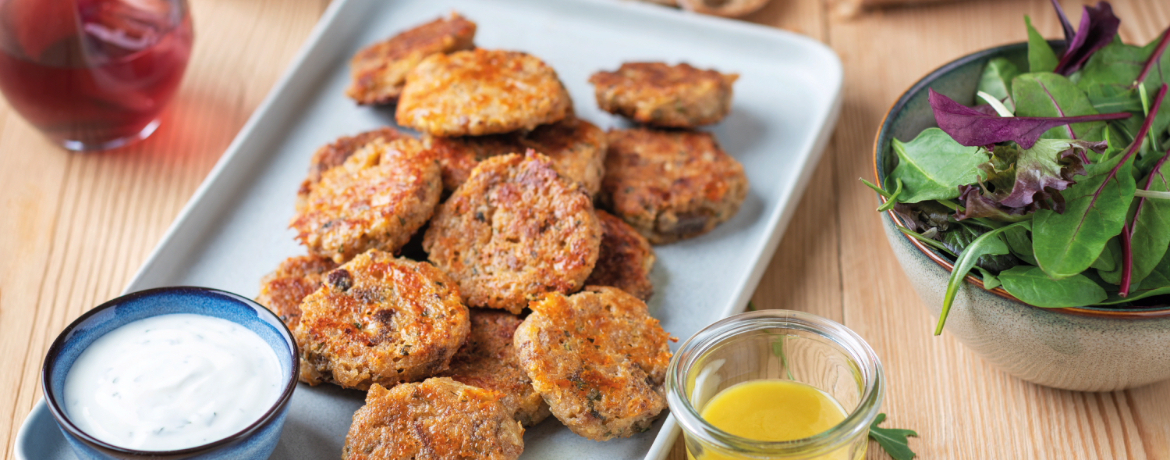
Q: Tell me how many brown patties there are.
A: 15